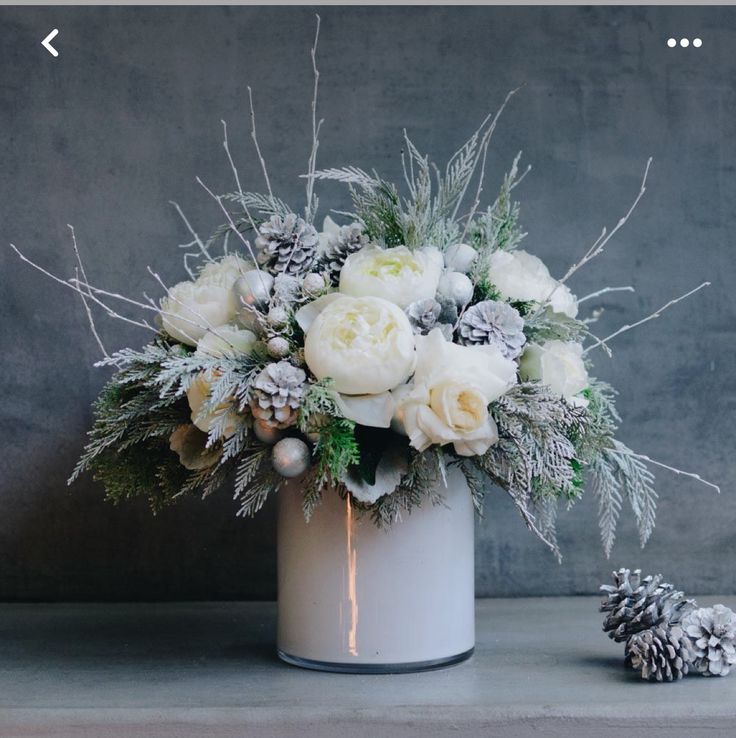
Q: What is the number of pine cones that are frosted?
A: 8